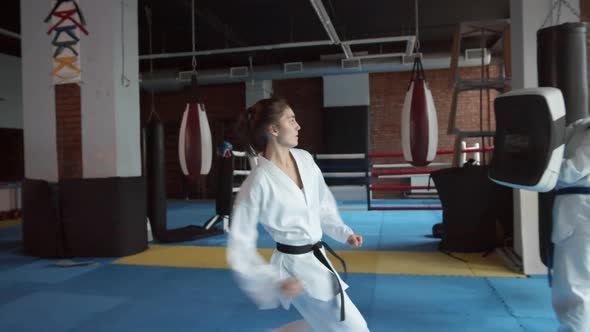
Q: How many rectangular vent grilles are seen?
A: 6